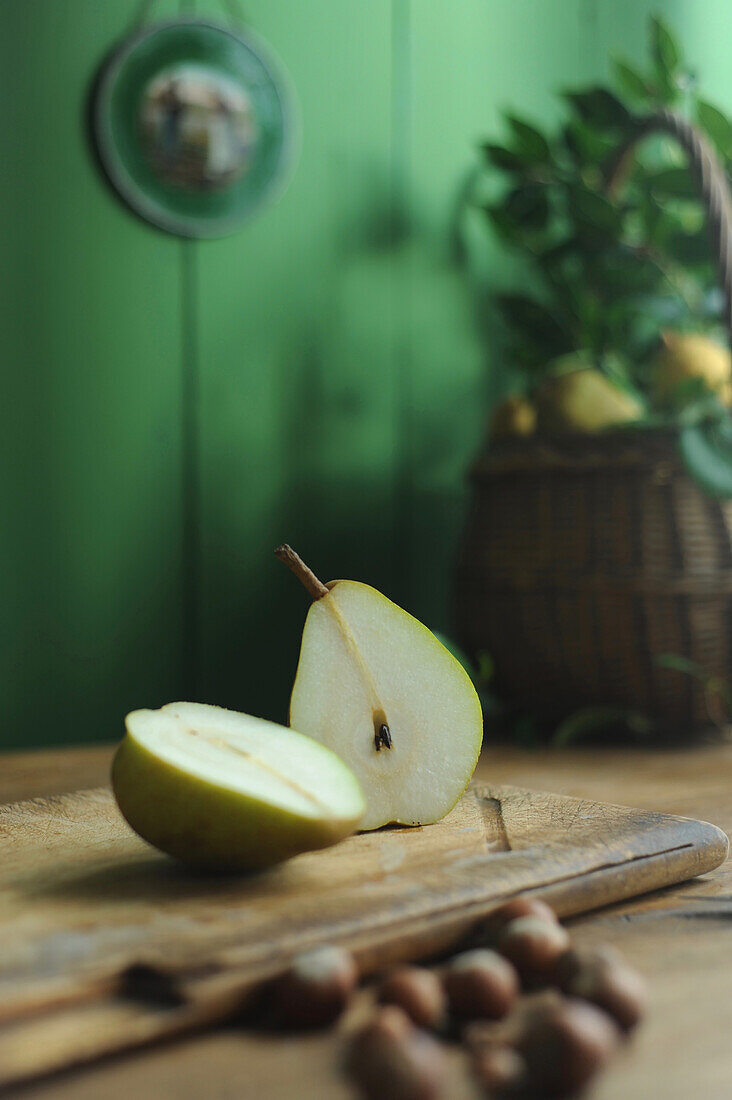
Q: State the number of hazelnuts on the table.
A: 9